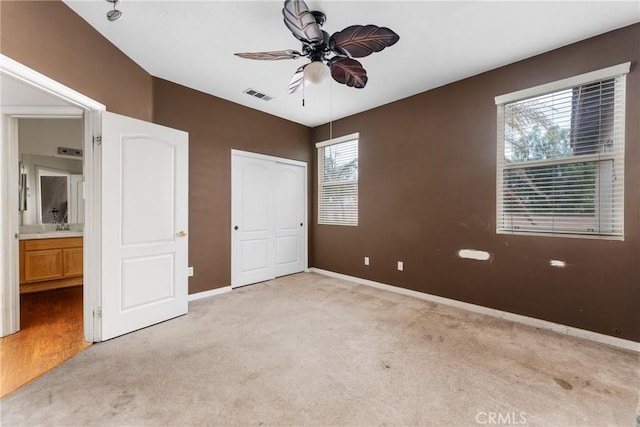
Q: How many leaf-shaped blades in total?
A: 5